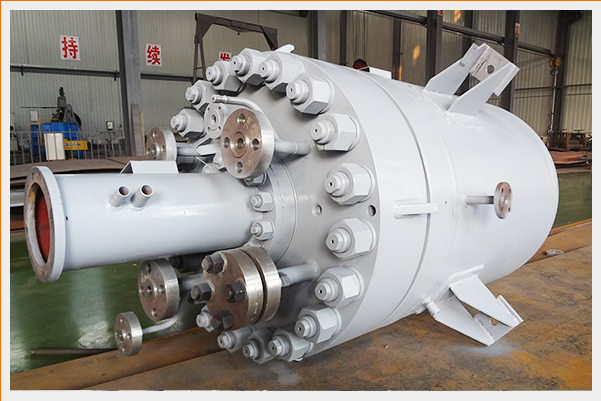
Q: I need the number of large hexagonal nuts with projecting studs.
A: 15